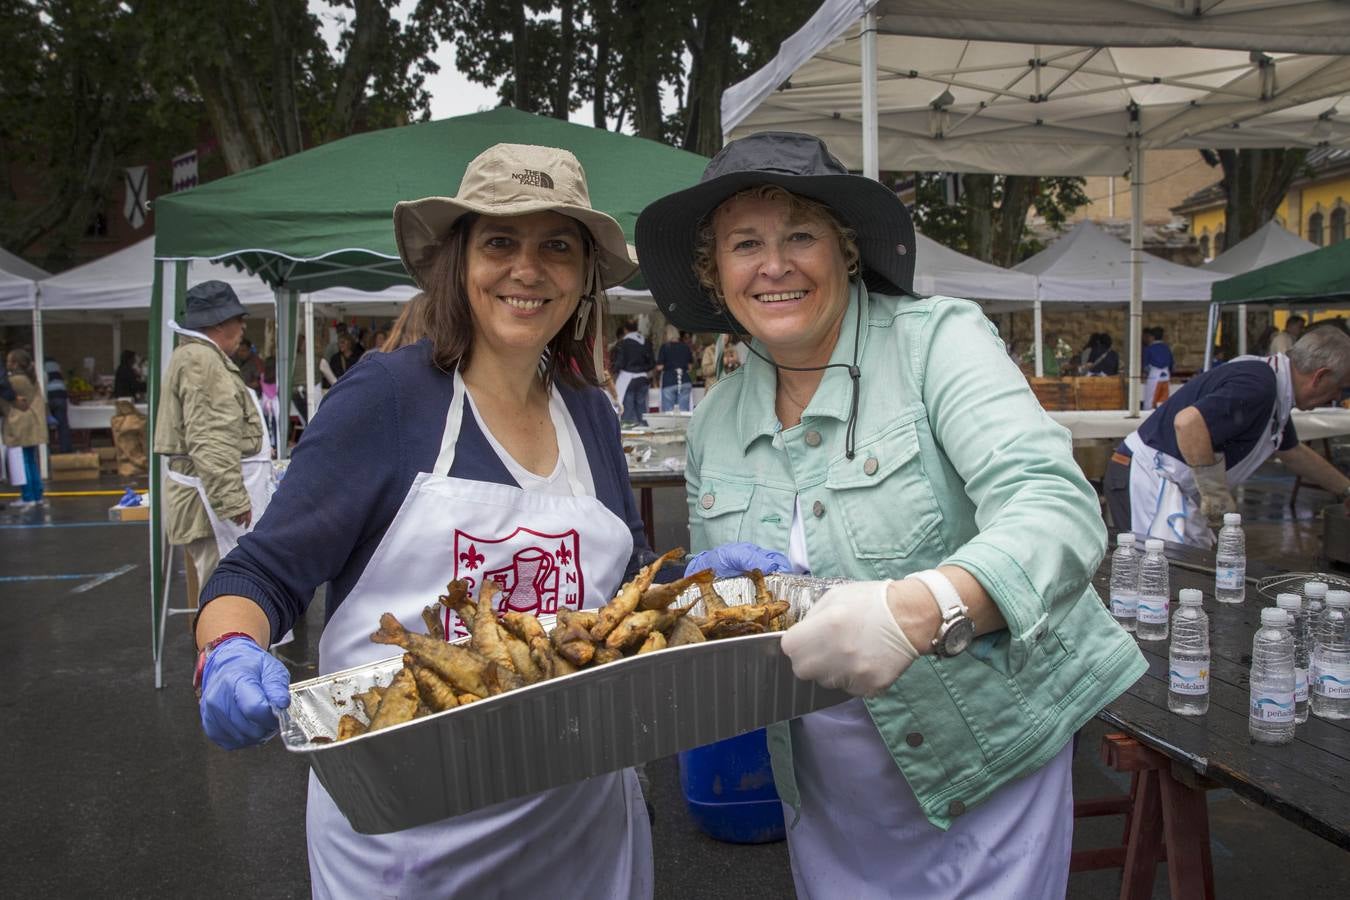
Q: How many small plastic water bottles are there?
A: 8